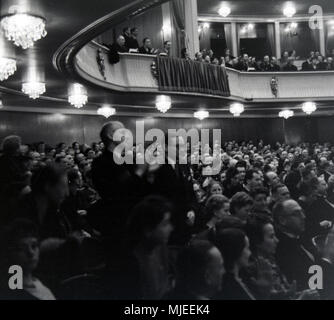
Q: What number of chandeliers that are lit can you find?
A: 12